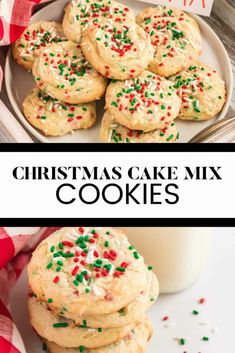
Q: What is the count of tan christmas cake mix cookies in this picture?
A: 13